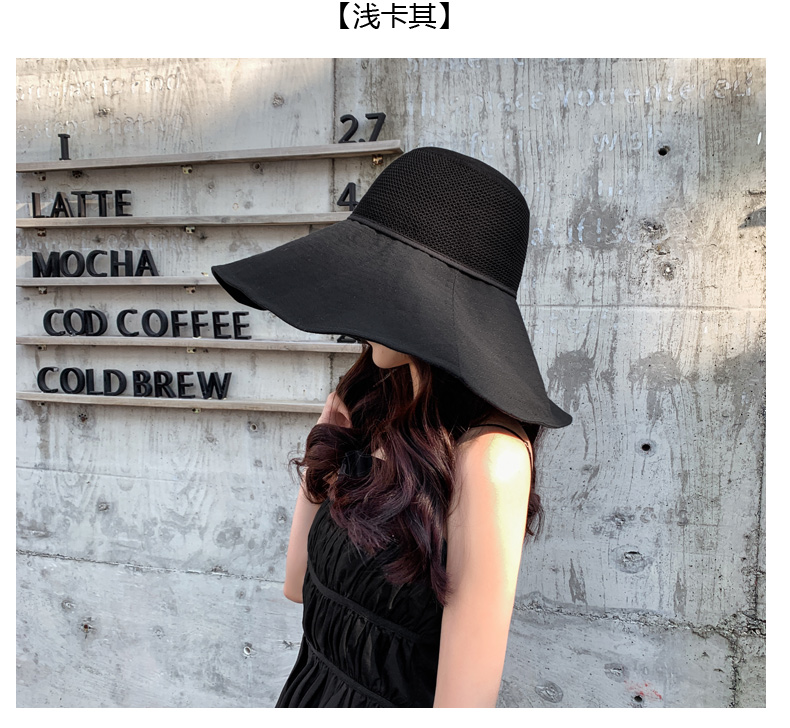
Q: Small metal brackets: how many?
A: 11